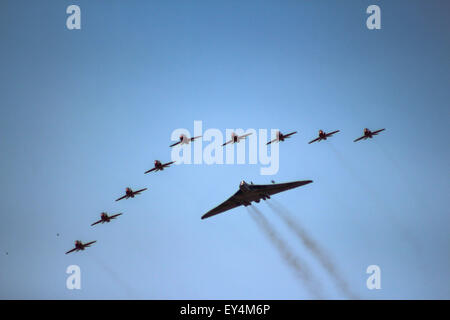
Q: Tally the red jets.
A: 9